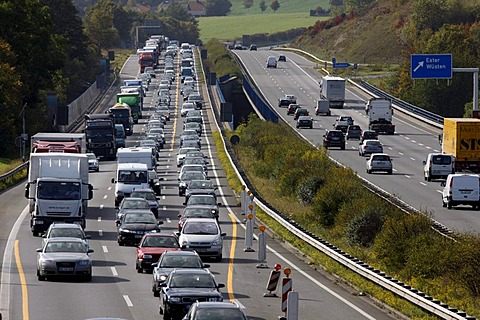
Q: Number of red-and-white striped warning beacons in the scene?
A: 2